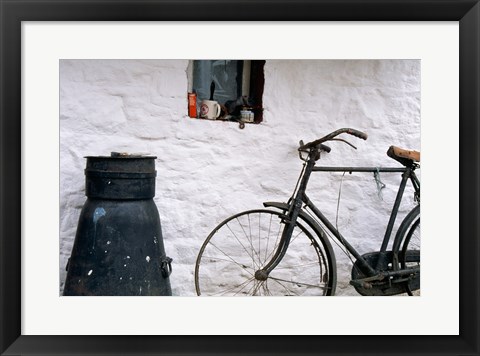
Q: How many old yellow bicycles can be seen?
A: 0